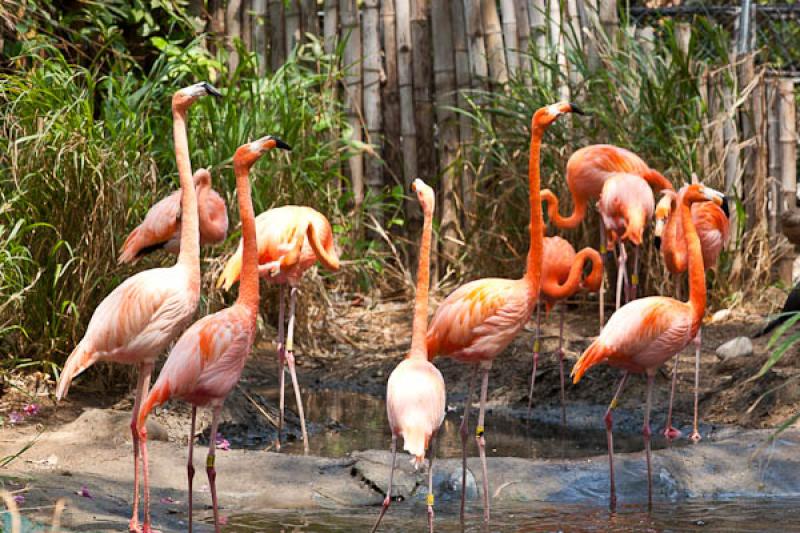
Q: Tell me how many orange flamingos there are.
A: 11